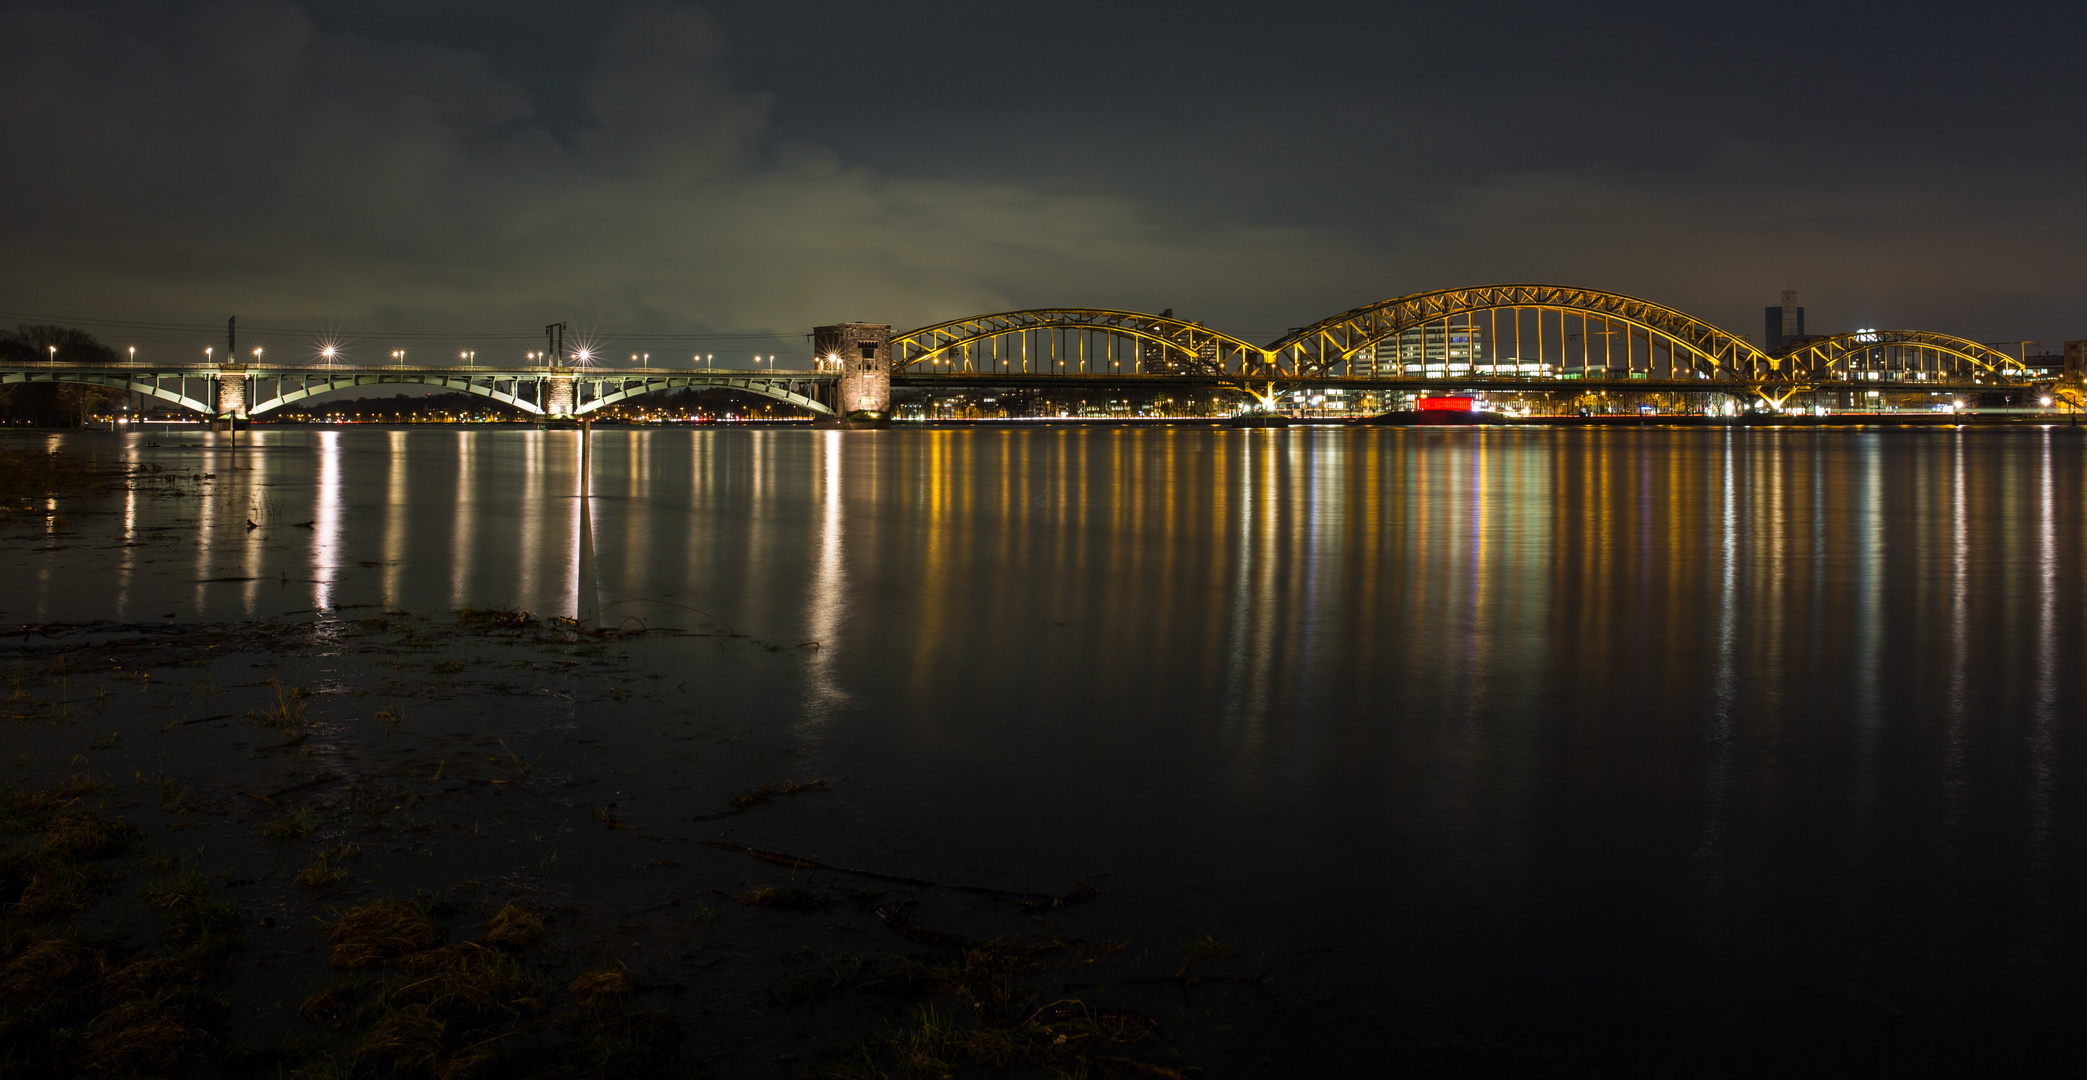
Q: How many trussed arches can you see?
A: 3